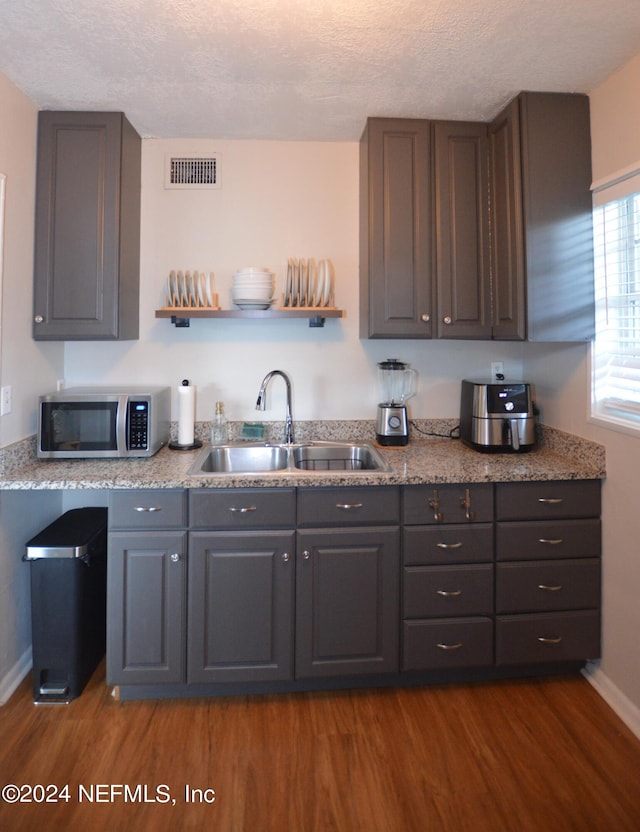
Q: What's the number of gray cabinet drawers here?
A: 11